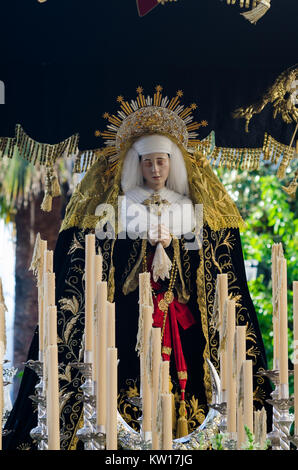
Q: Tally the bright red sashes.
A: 1